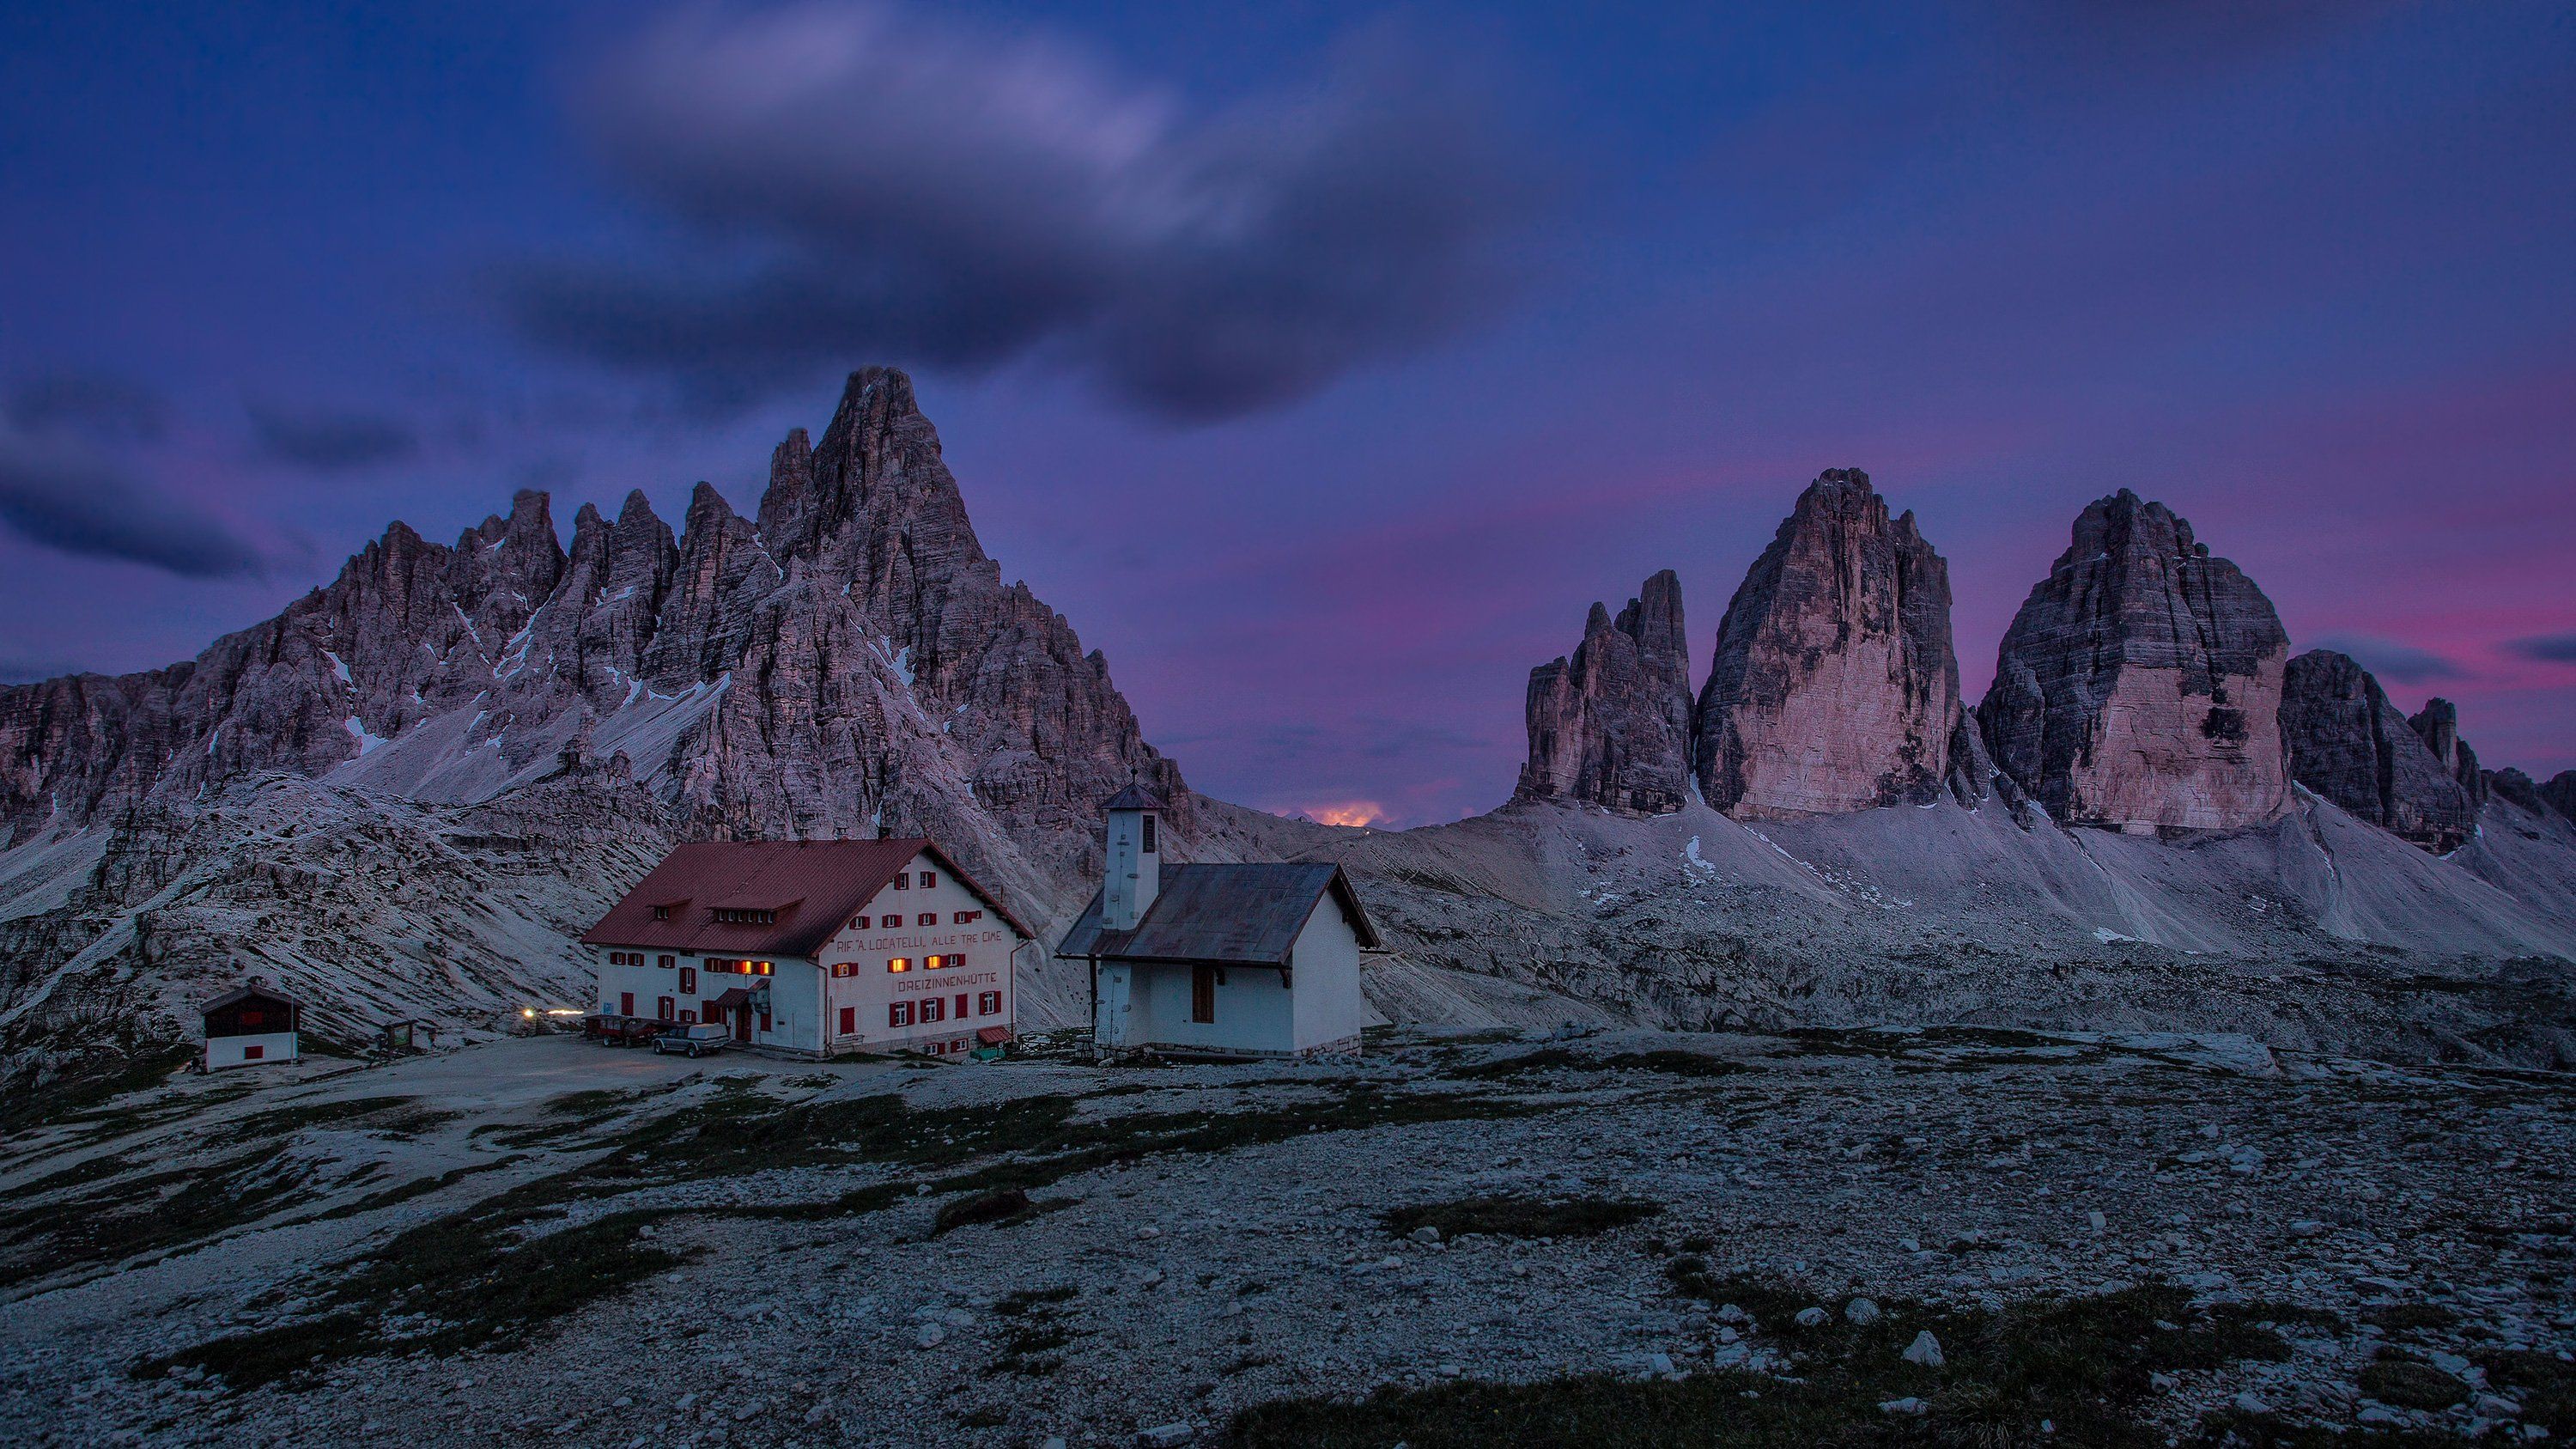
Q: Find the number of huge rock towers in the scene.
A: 3